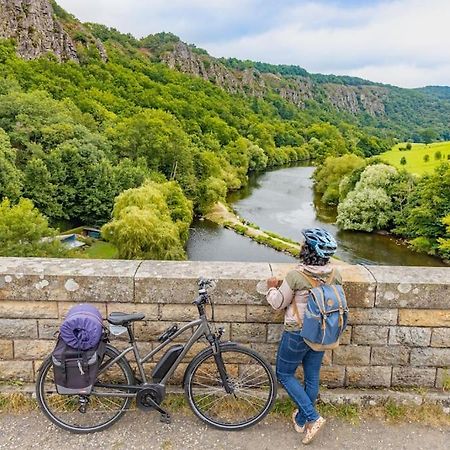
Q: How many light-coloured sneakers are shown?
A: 2